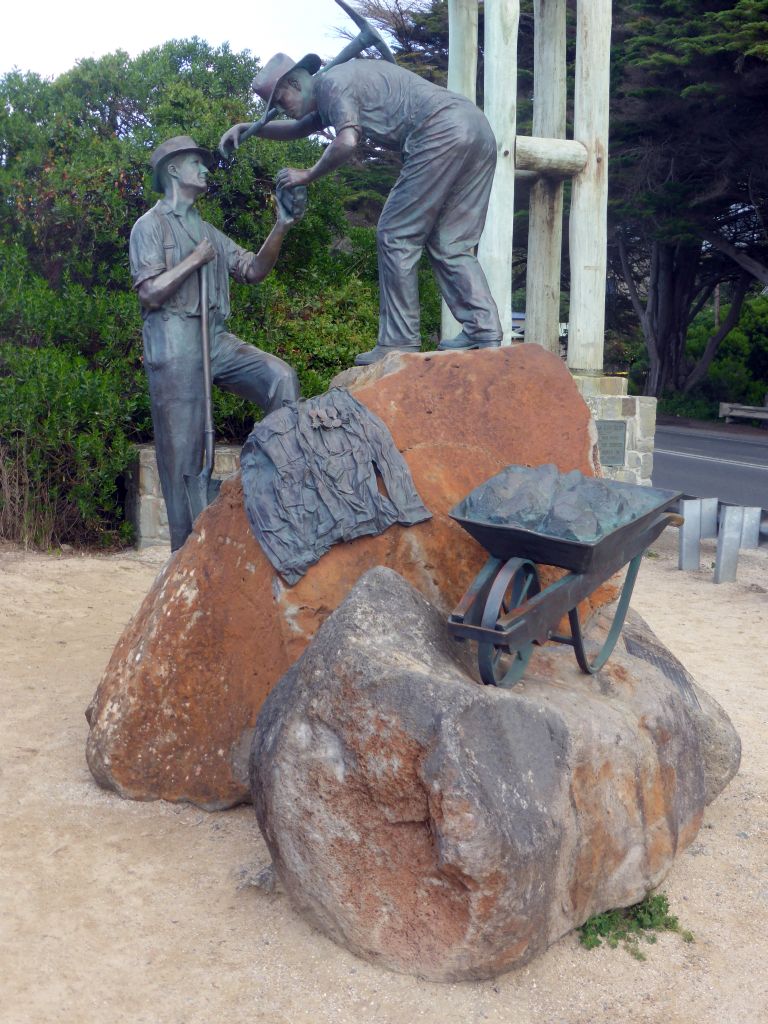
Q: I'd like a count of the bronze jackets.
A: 1